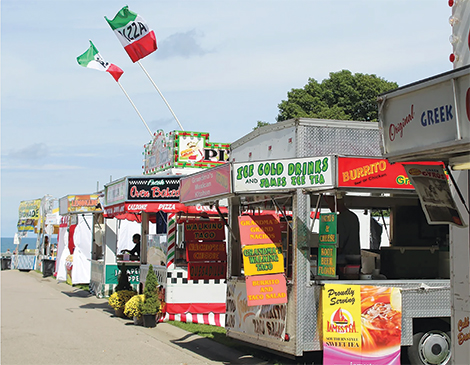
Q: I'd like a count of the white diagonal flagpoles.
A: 2